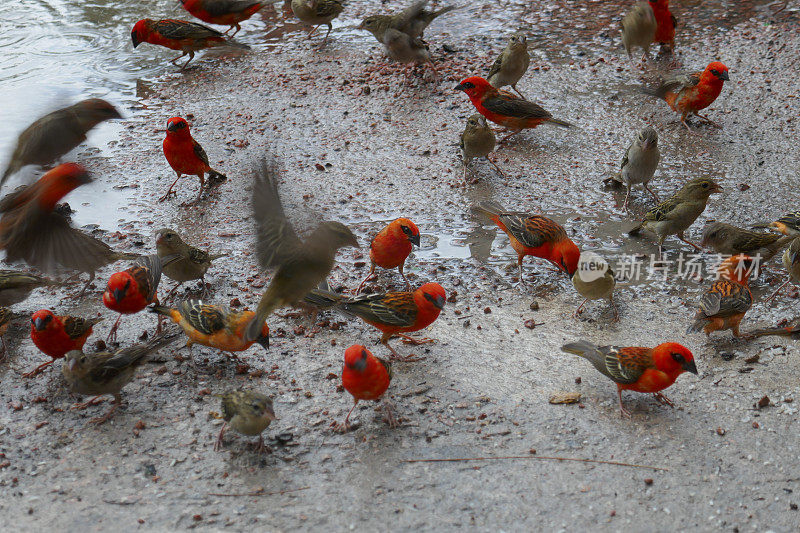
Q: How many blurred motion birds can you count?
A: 3